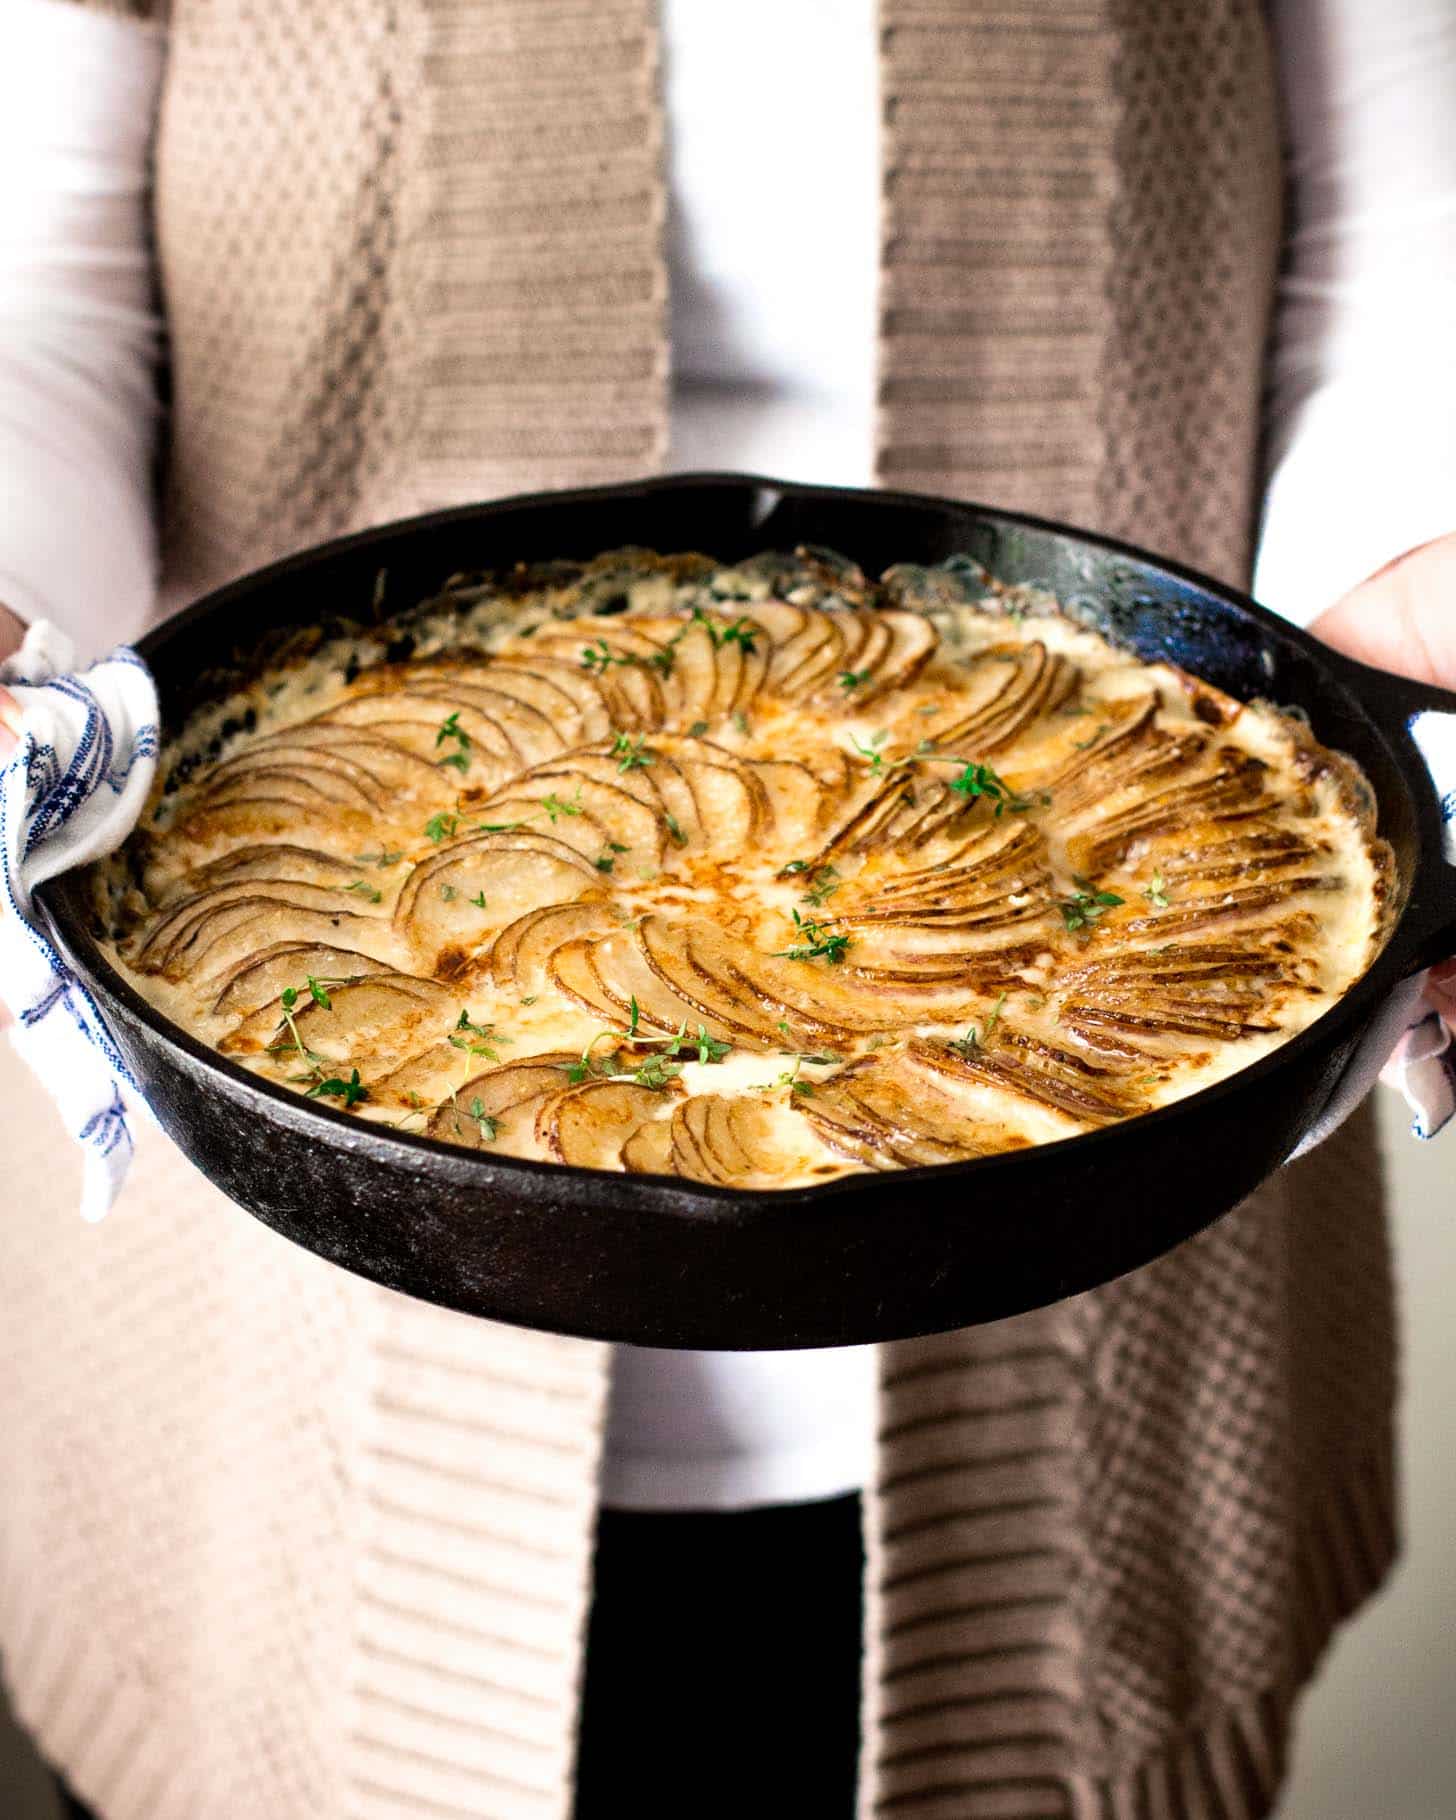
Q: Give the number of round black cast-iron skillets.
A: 1